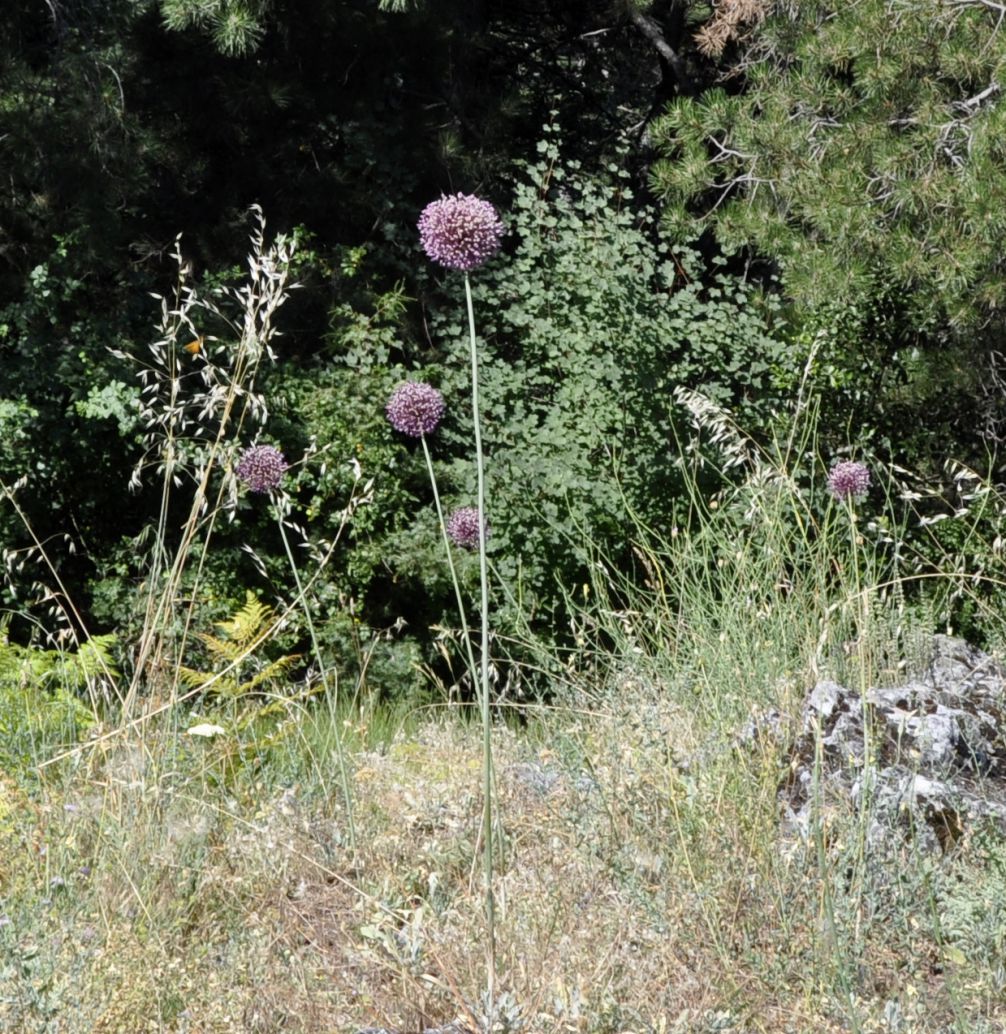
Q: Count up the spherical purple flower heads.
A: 5